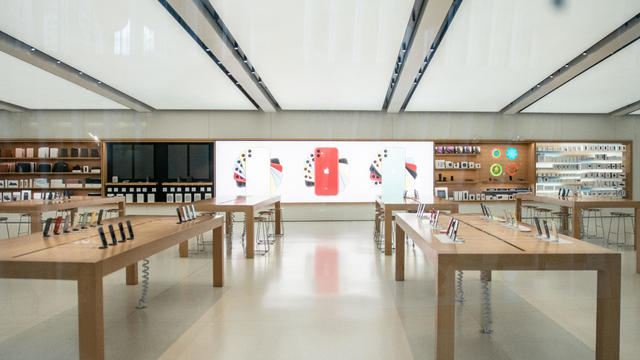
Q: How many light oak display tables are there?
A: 6